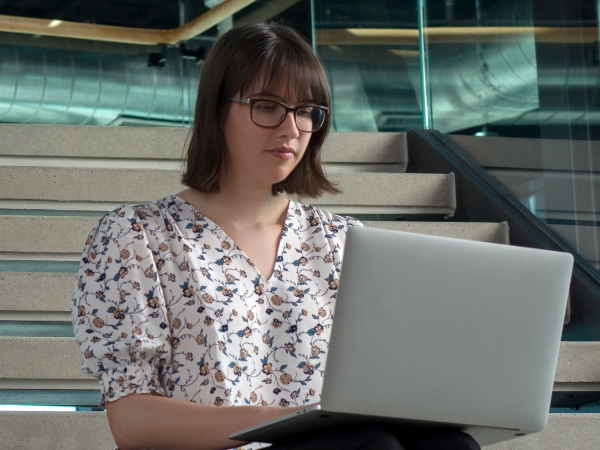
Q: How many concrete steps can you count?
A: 6